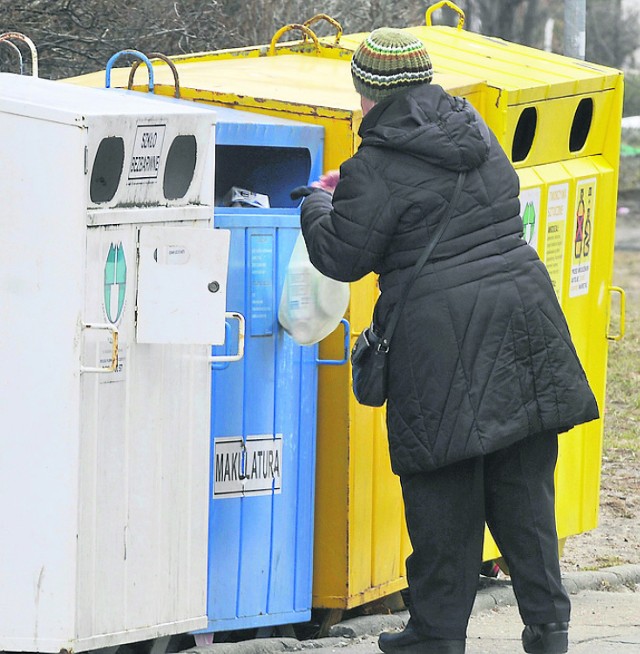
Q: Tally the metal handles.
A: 12